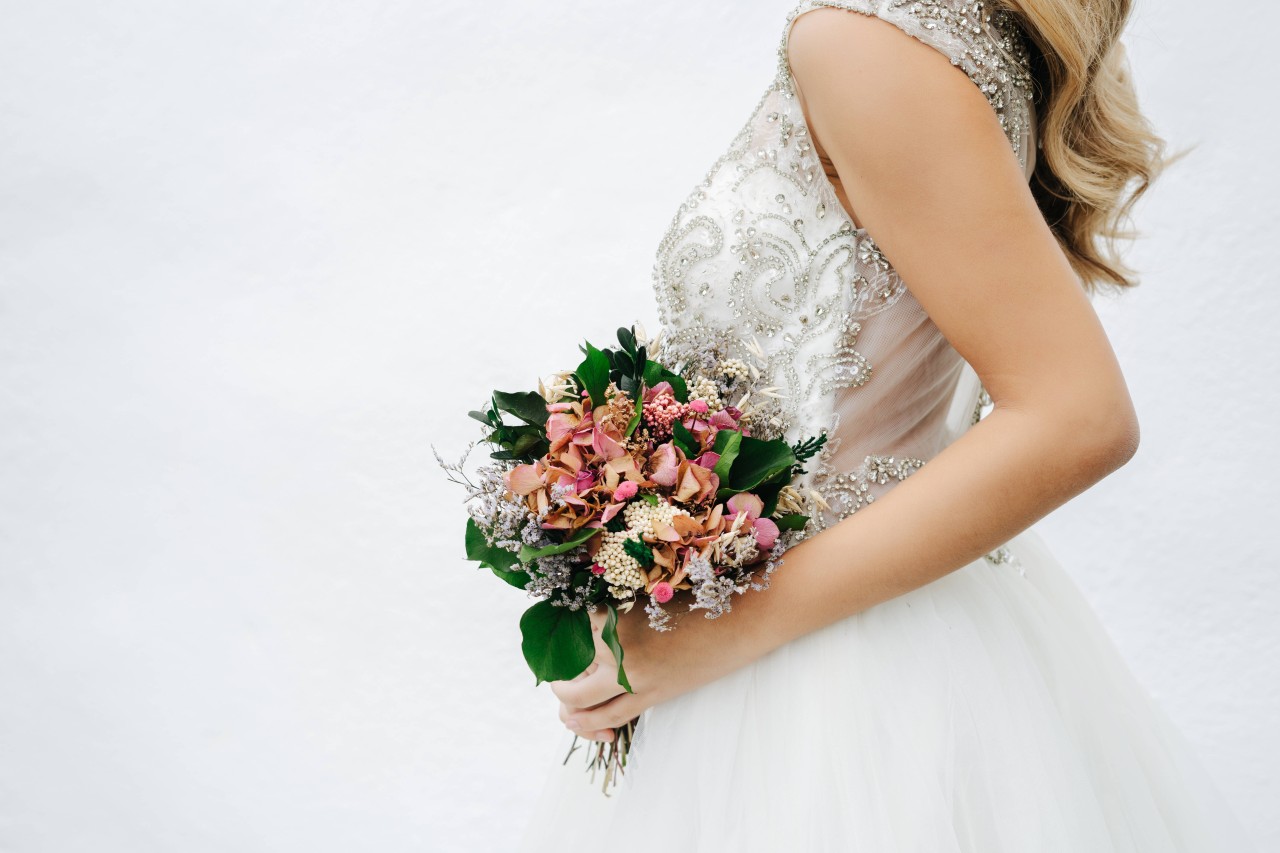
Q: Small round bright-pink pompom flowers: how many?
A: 3